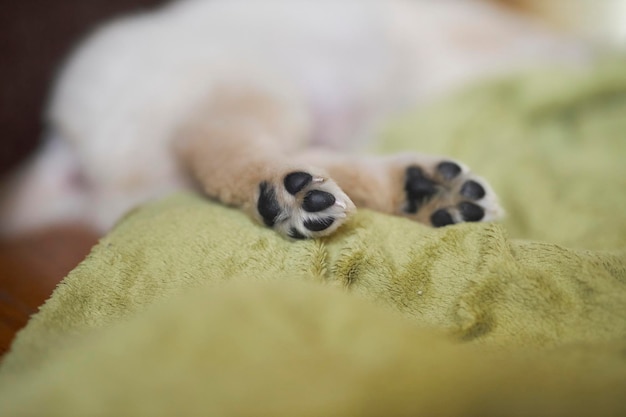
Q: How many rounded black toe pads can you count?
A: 8